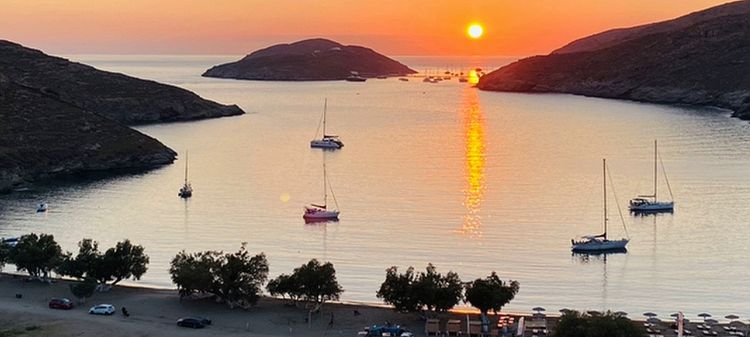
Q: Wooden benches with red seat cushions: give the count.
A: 0